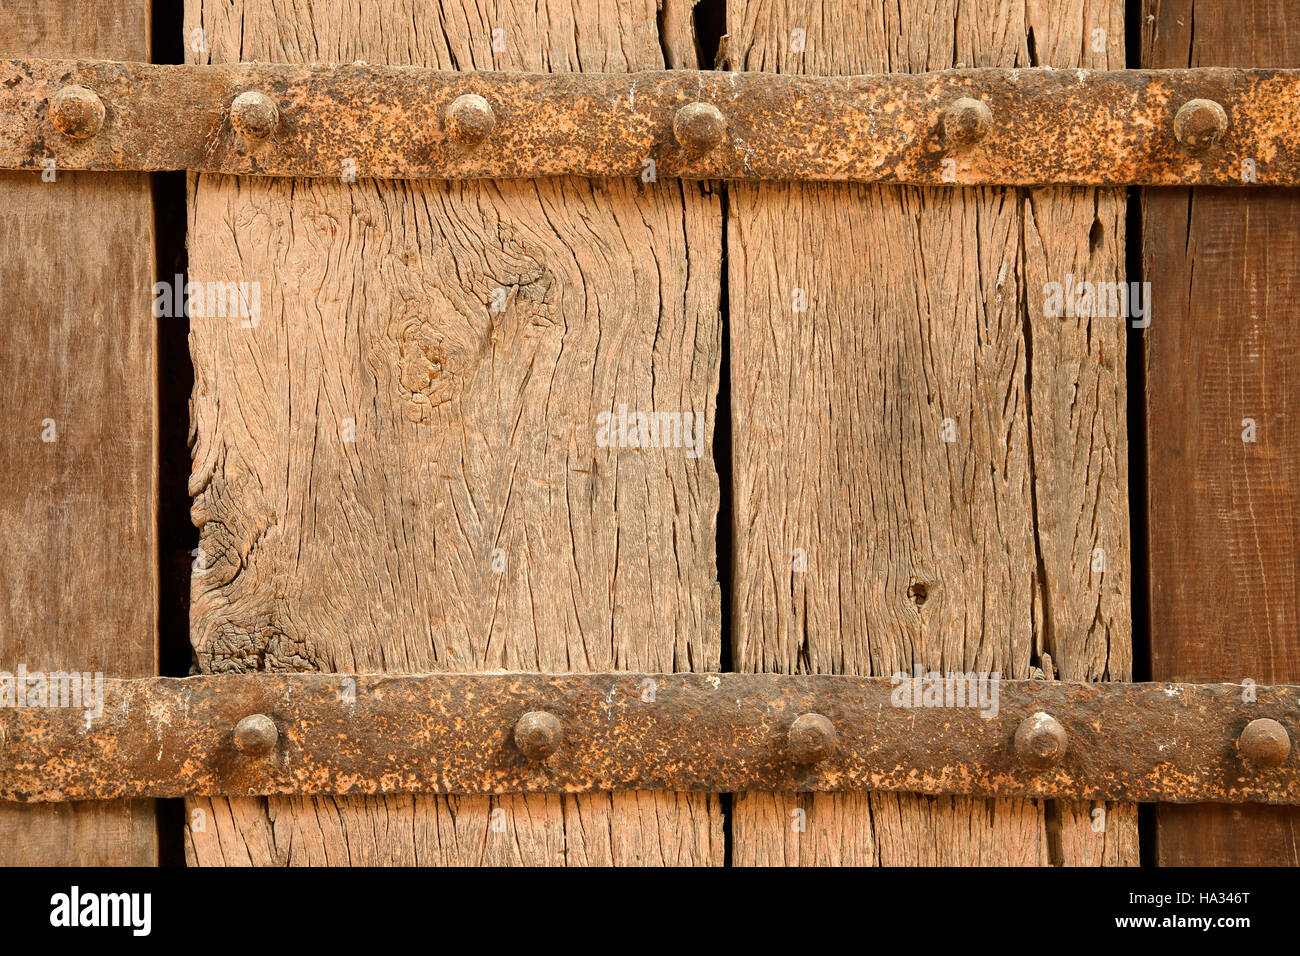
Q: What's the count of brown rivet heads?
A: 11